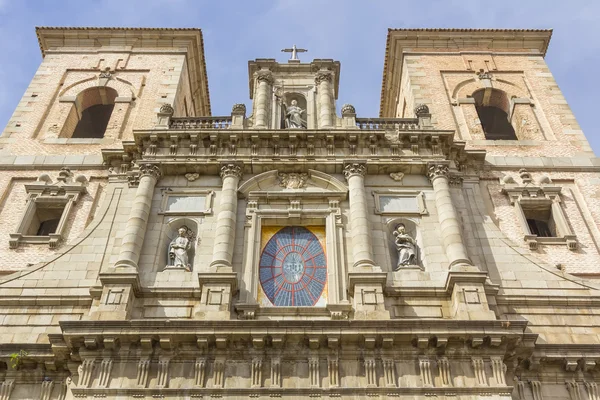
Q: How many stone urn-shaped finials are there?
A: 4